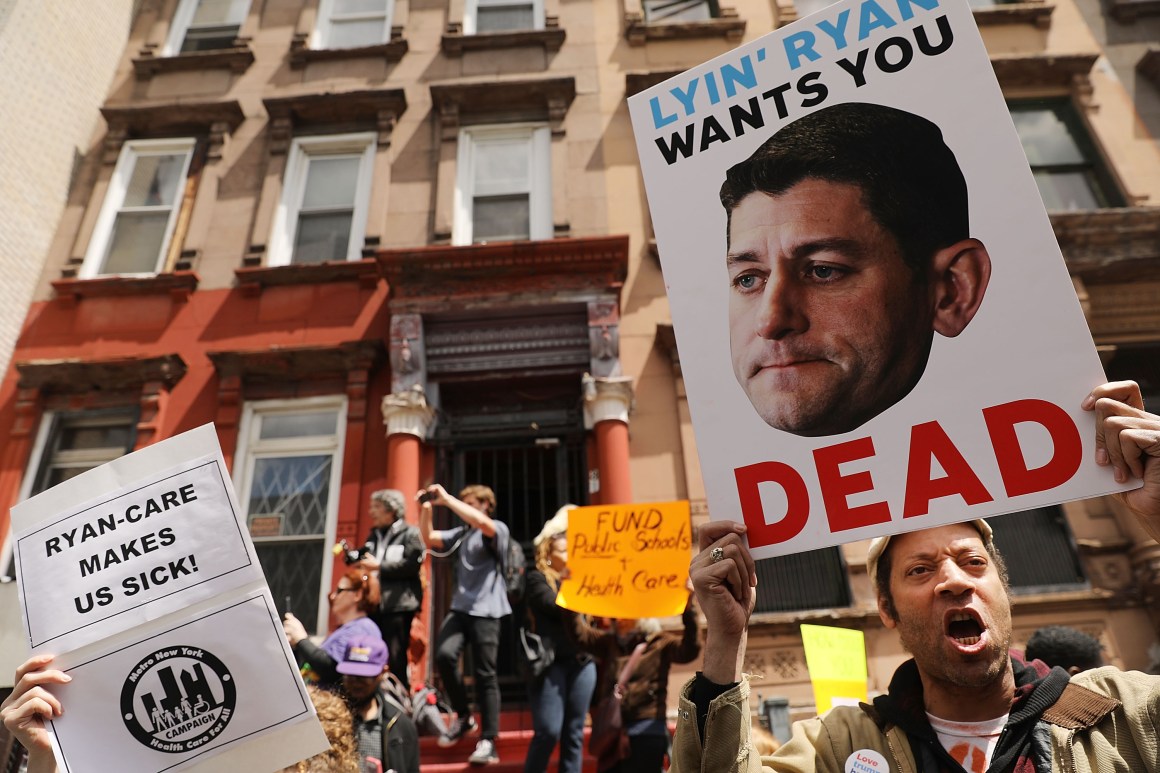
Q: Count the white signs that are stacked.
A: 2